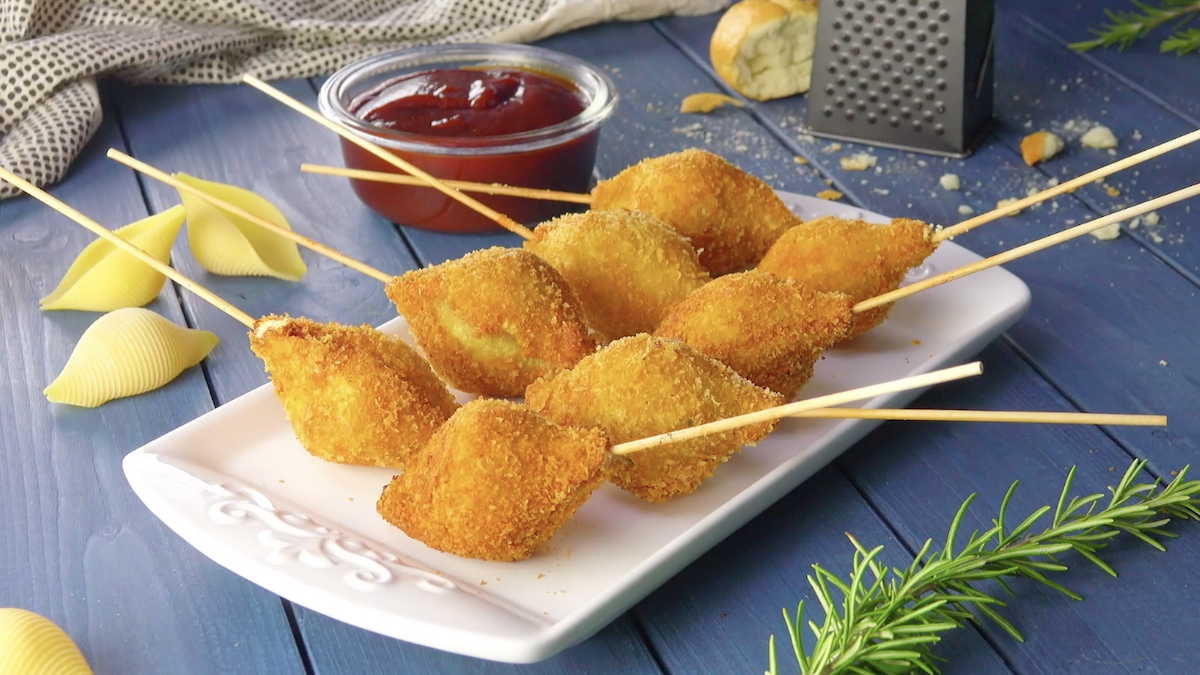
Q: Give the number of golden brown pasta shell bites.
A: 8